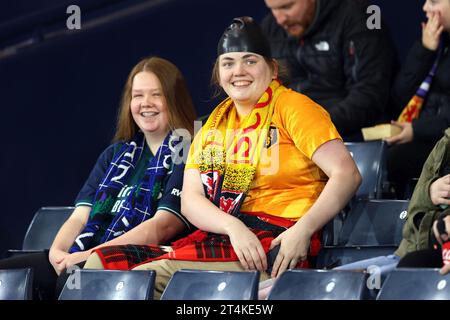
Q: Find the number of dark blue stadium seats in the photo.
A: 8